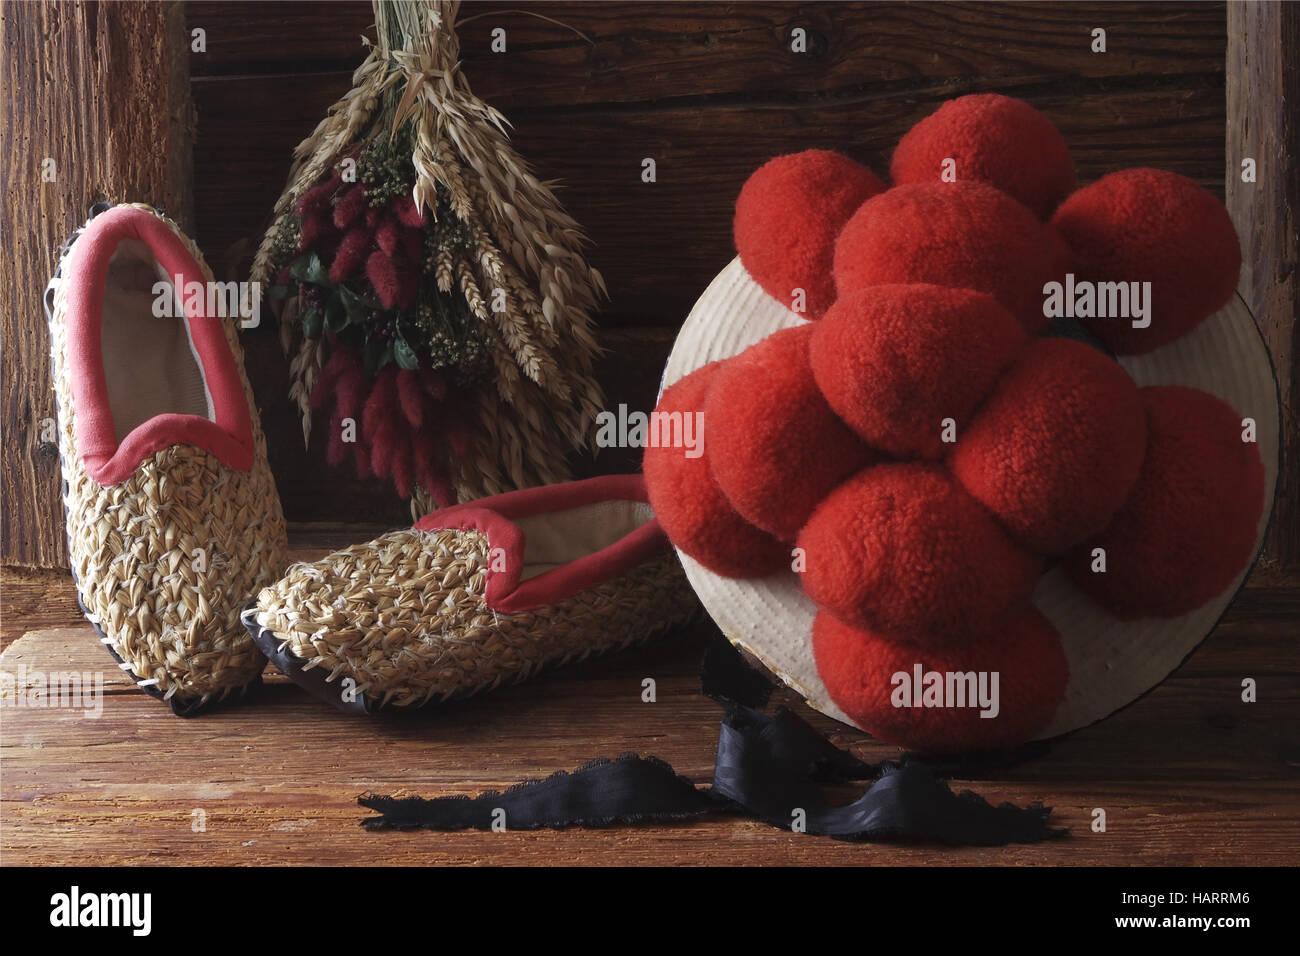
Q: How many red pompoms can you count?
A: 11